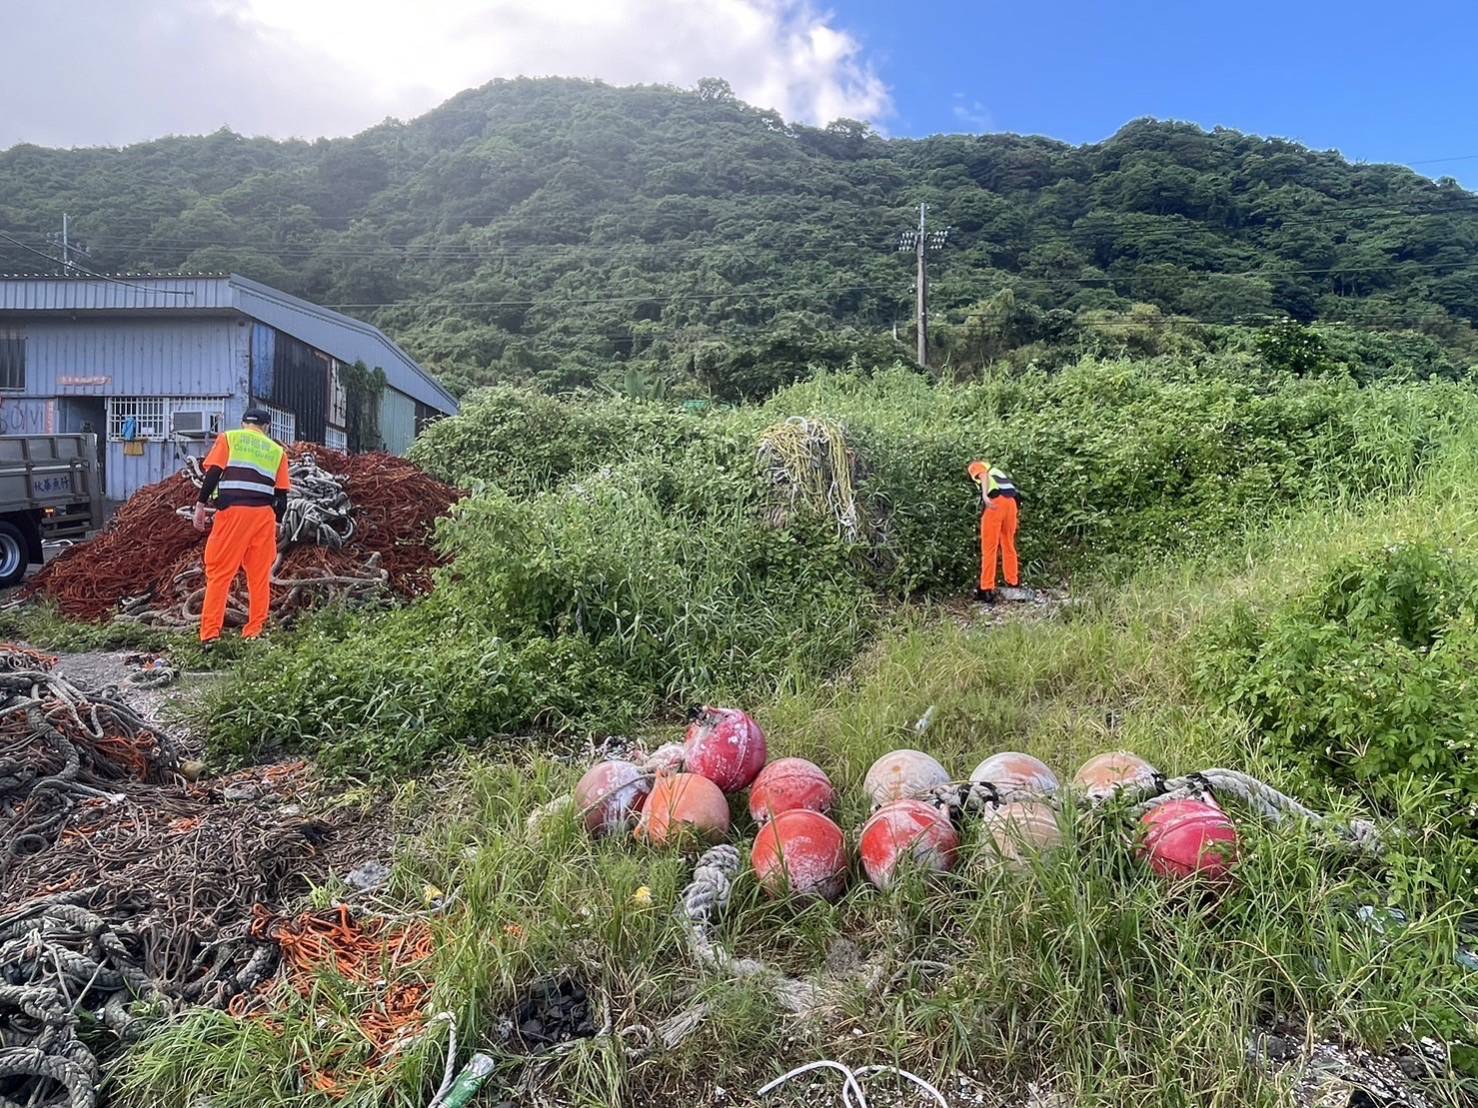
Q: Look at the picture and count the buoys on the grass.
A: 11